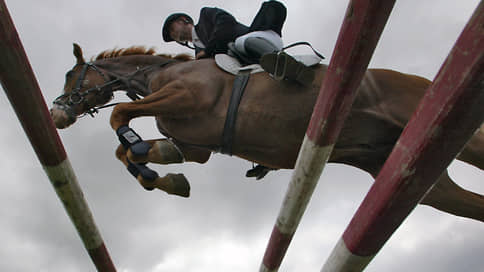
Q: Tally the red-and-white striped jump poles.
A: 3